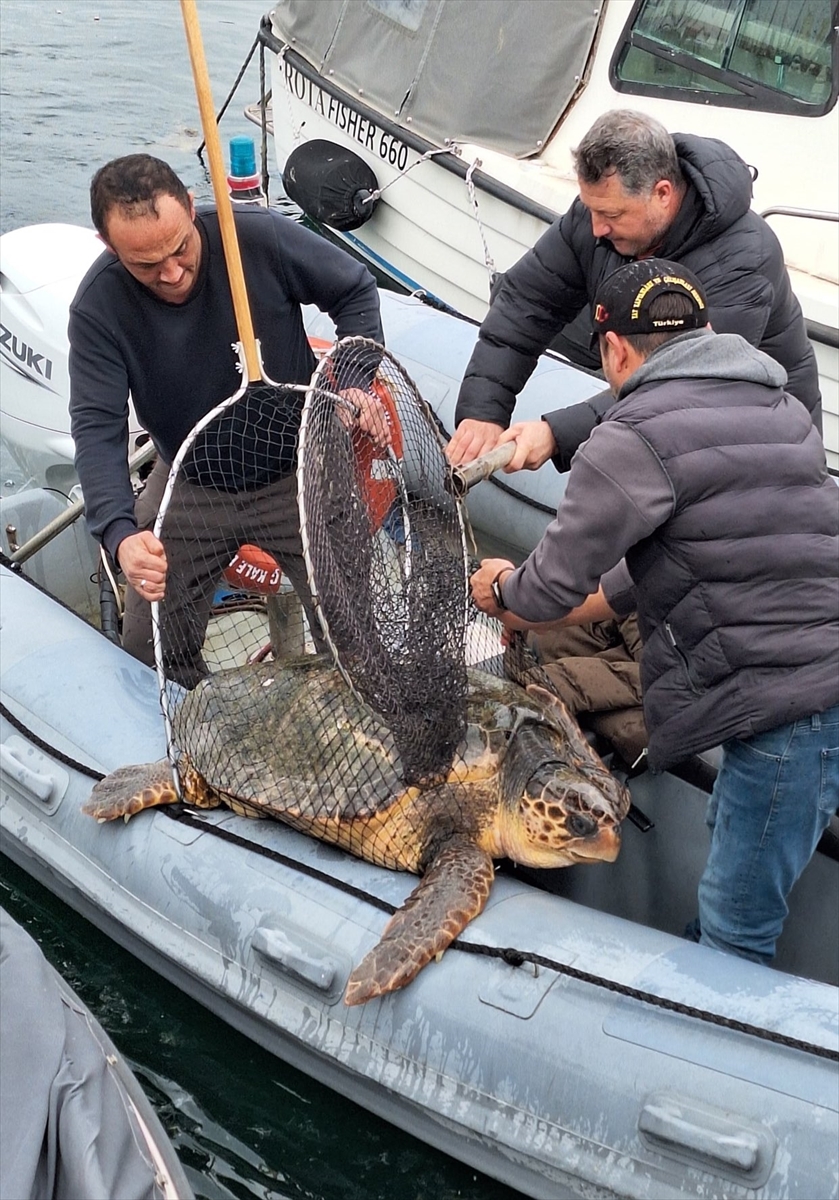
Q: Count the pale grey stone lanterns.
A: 0